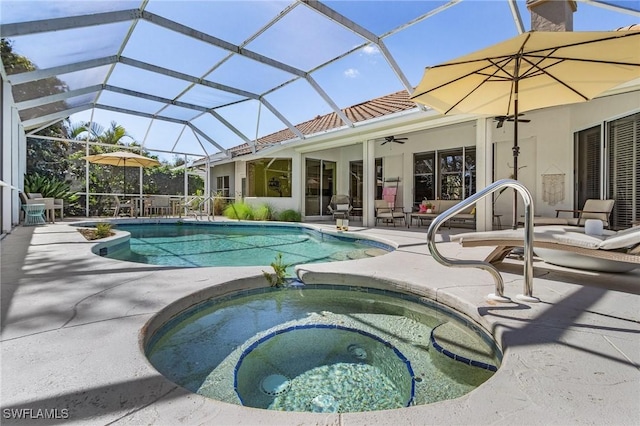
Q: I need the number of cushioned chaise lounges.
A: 2